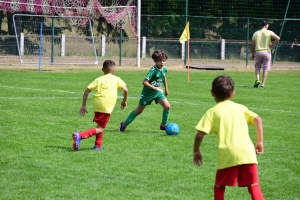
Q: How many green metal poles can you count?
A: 5